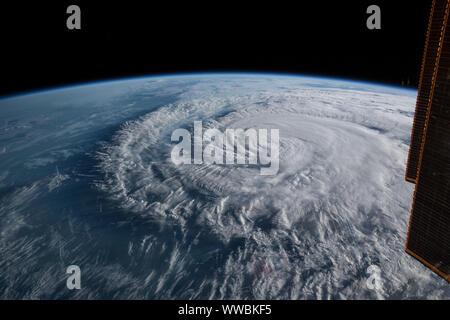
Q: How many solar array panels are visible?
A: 2